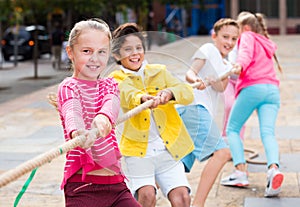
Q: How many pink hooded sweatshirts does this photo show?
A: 1